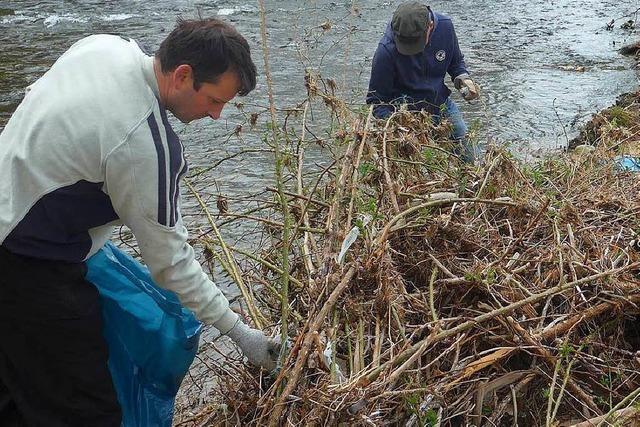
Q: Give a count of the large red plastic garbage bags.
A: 0